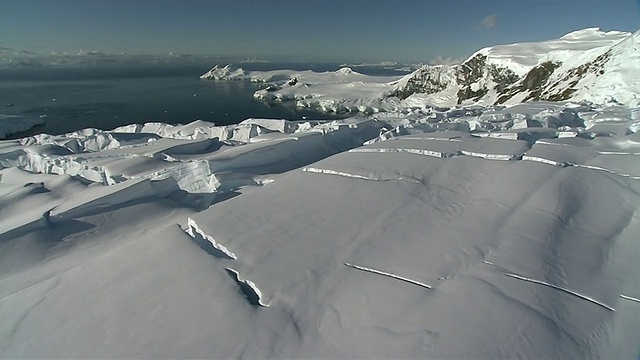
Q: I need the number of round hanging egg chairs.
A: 0